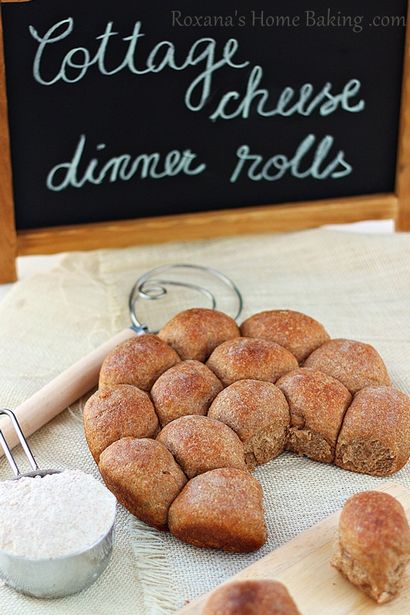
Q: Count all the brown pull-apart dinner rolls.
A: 15